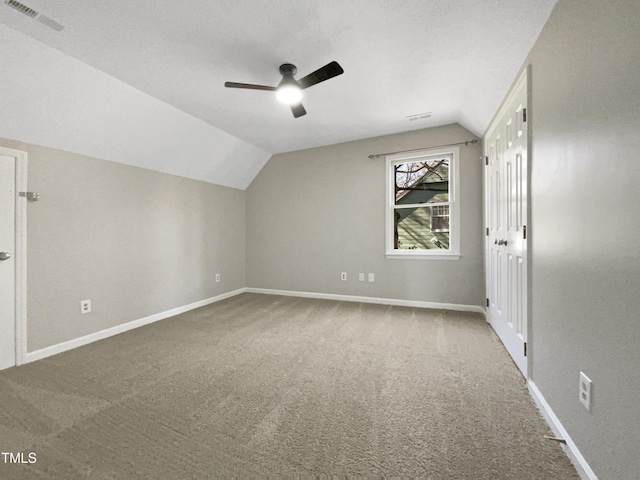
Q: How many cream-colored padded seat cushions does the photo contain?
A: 0